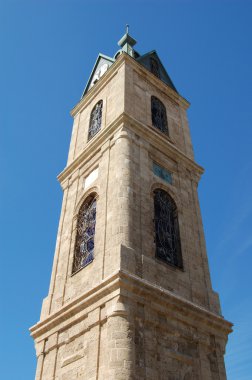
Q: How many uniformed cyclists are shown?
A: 0